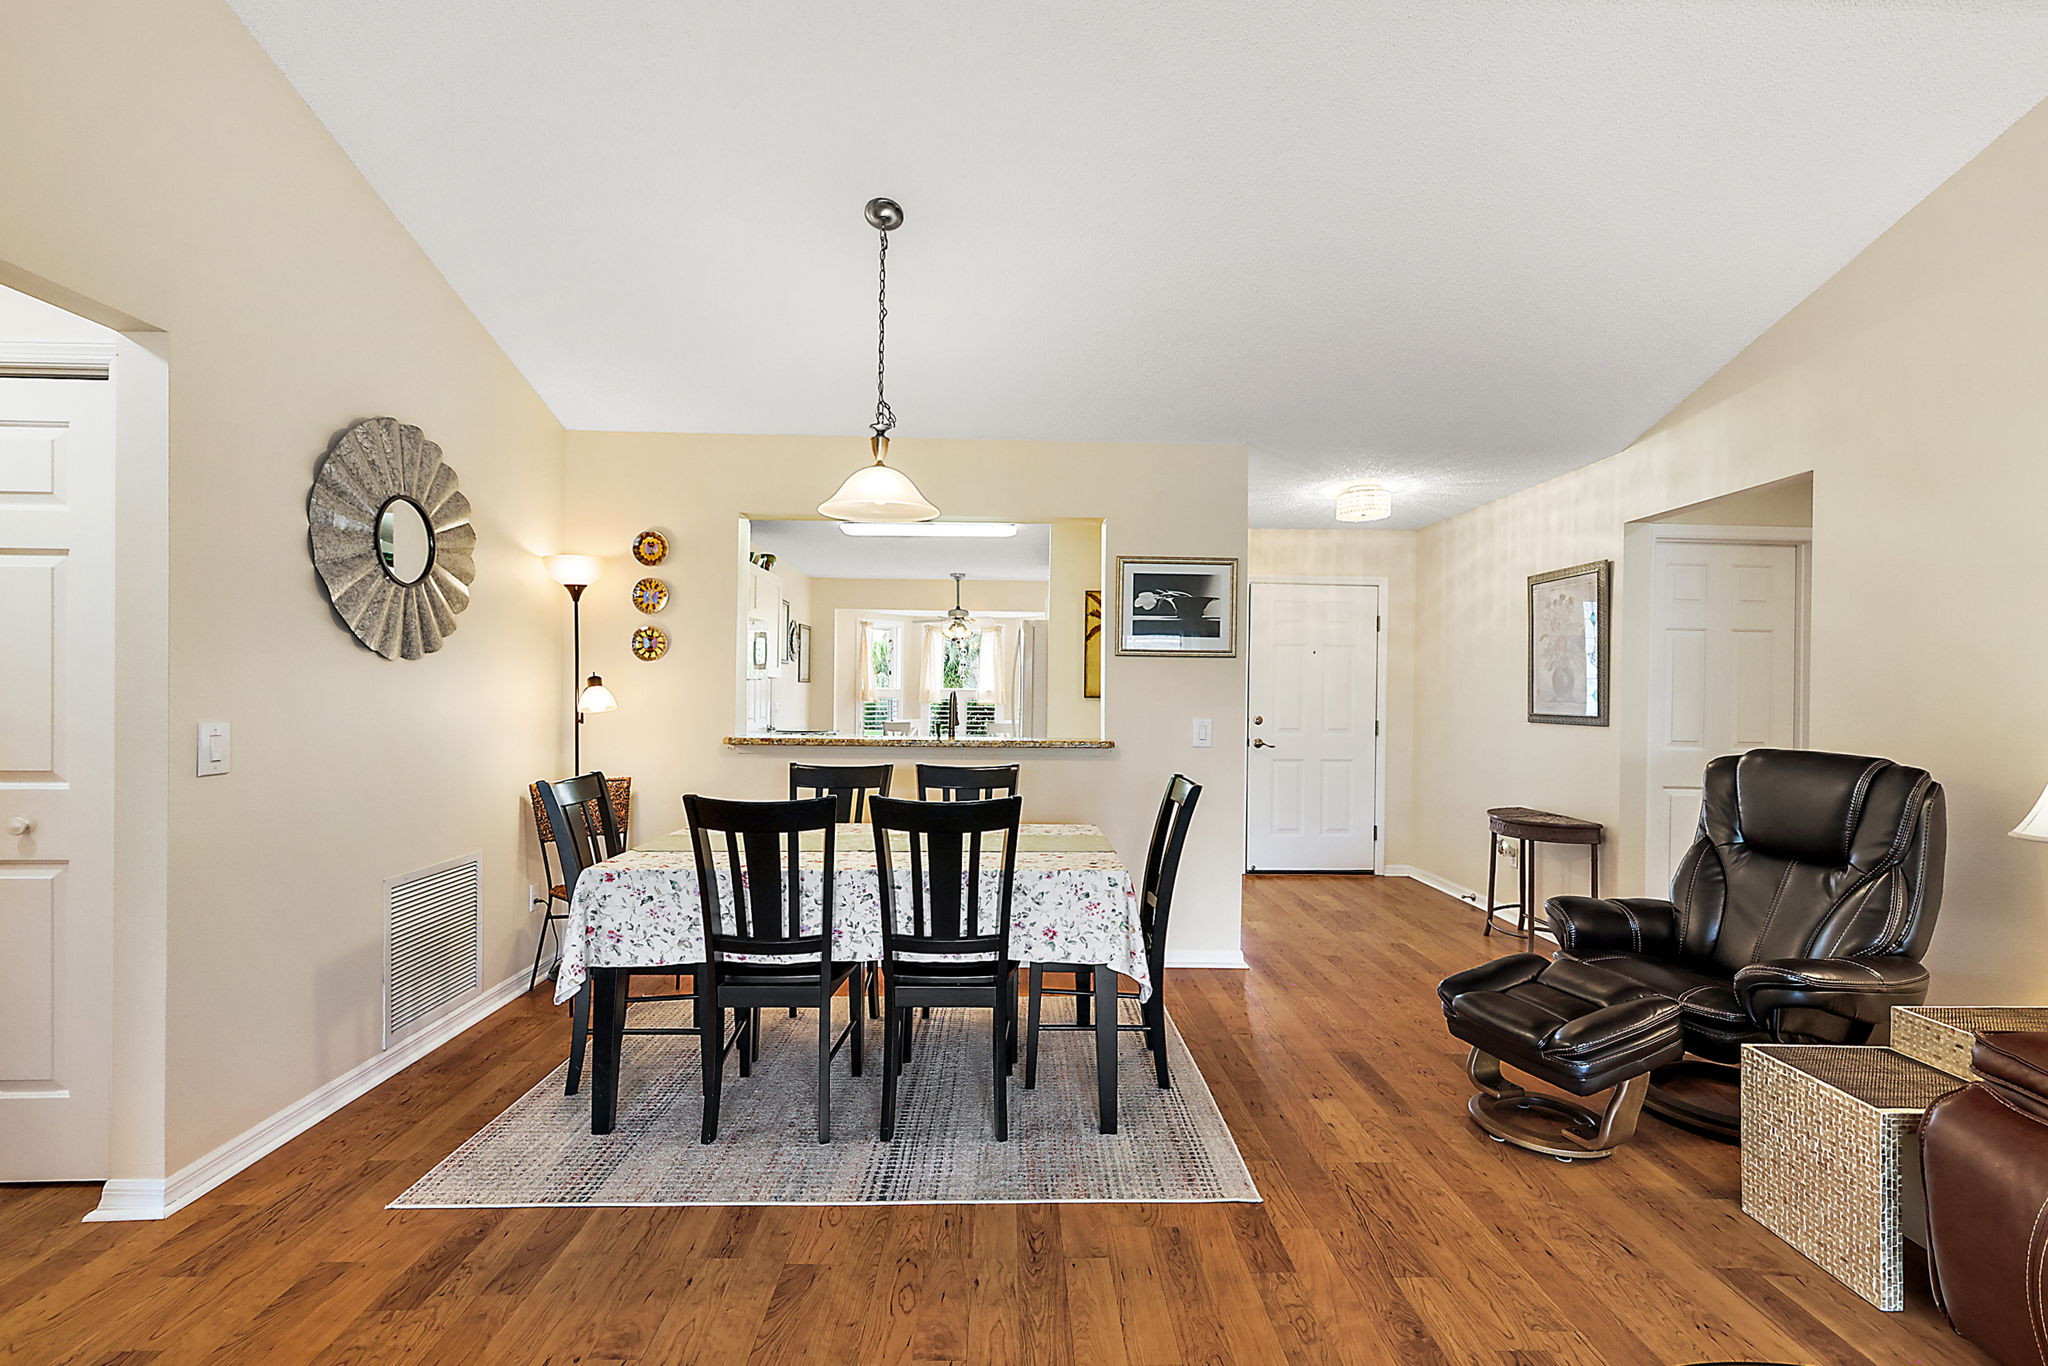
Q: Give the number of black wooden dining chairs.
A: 6